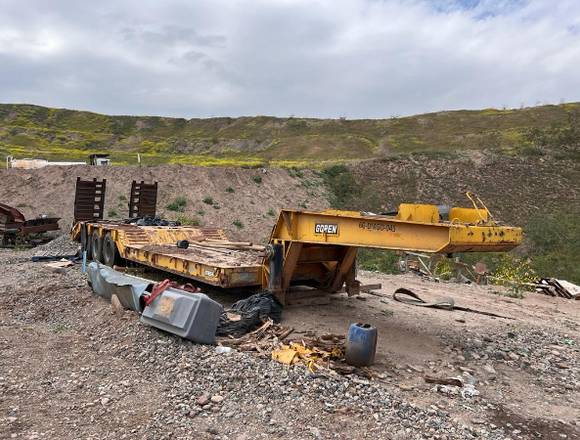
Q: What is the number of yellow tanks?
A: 2